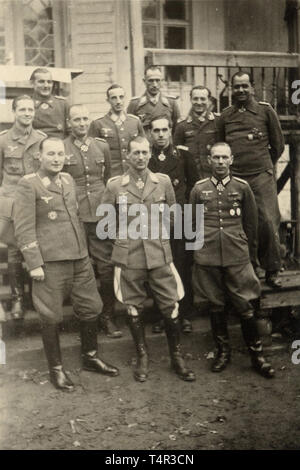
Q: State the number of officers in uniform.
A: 11